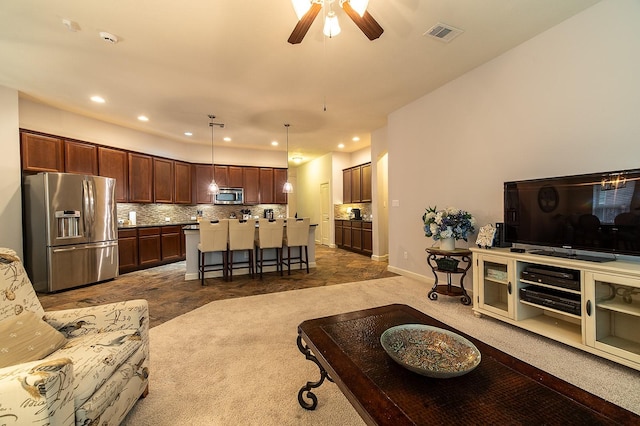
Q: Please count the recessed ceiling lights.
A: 7